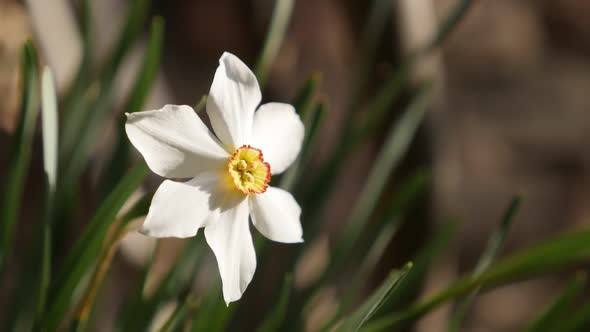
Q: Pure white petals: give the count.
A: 6